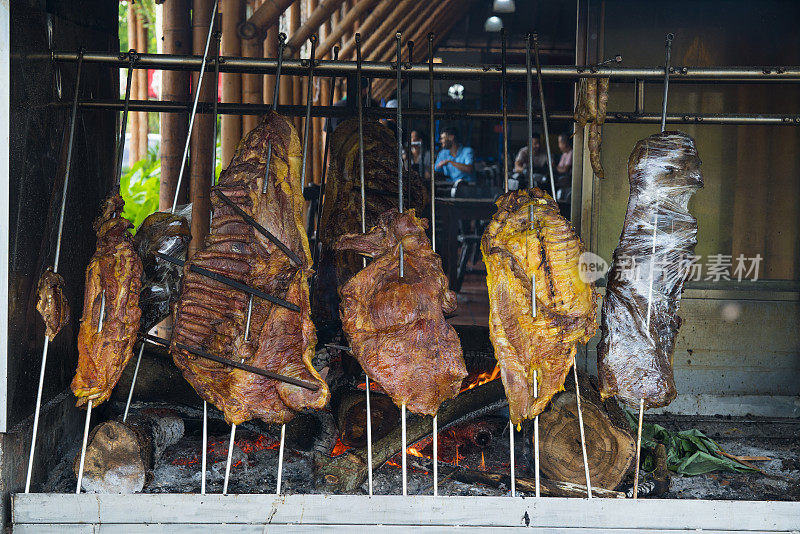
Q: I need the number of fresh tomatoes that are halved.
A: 0